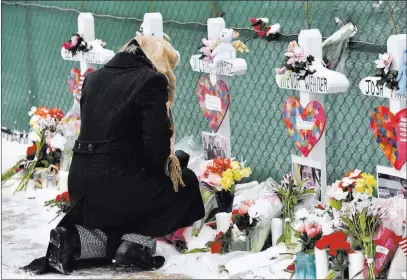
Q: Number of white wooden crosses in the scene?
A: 5